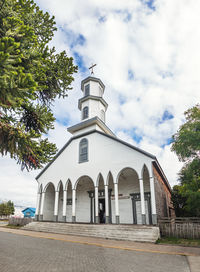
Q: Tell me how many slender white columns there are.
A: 10